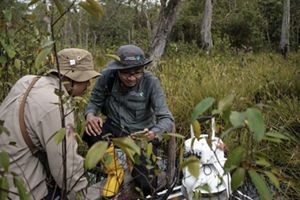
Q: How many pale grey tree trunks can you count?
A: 3